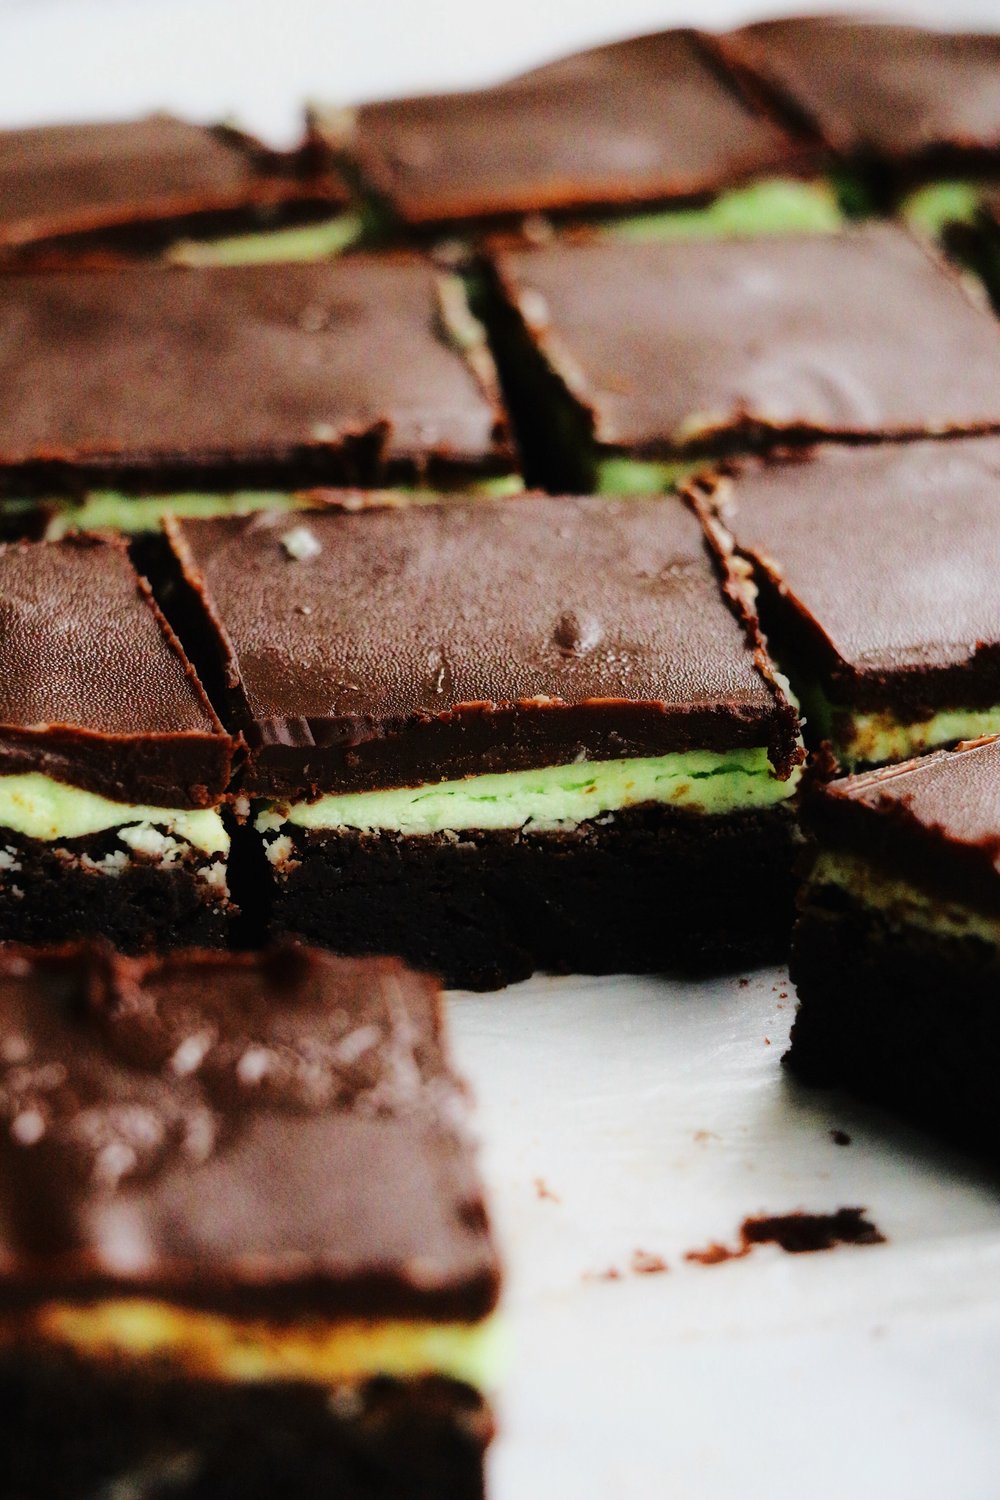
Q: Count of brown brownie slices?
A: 10